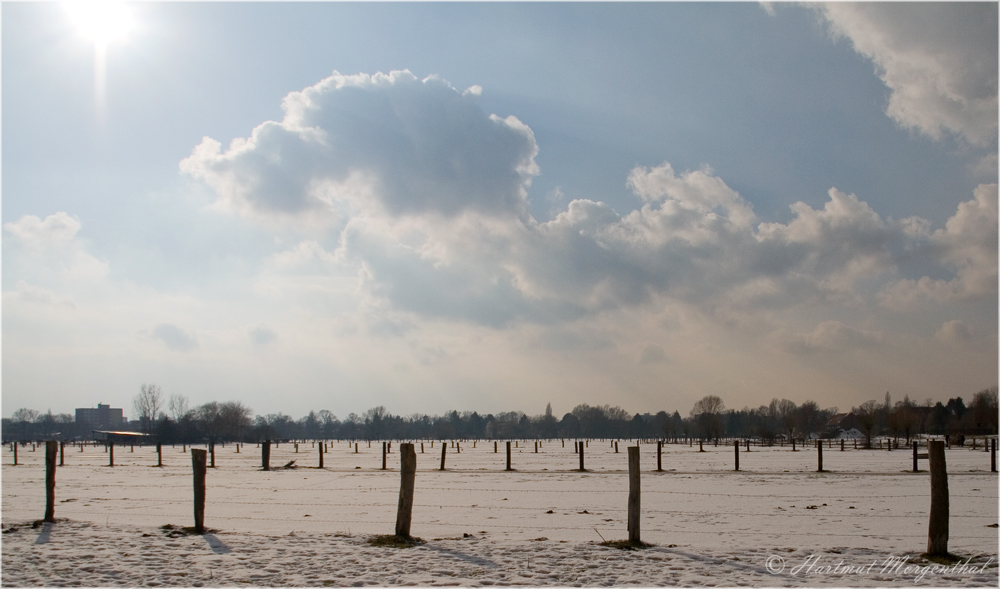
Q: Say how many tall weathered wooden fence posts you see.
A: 5